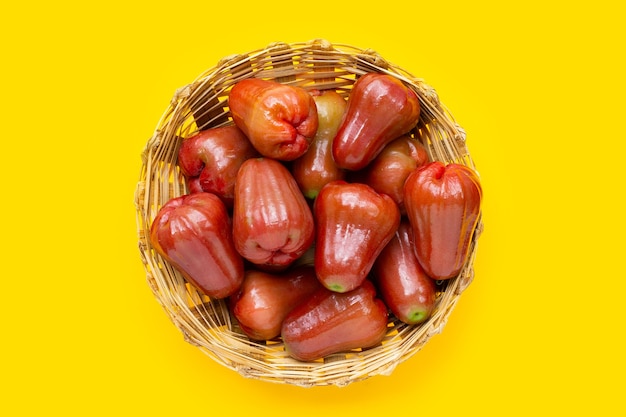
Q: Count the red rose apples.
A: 12